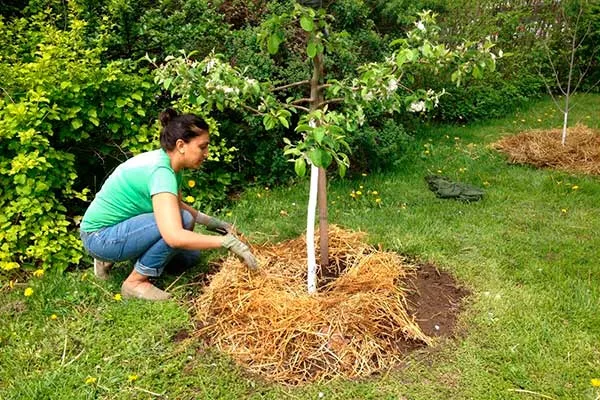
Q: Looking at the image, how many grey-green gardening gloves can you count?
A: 2